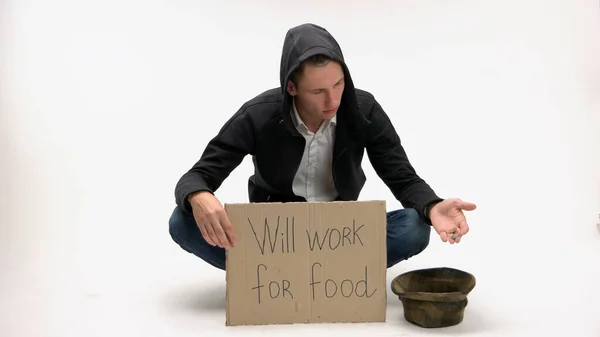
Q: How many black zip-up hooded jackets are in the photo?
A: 1